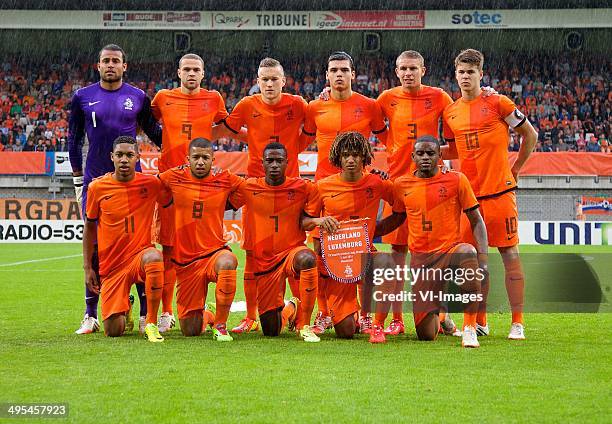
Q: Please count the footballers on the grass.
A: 11